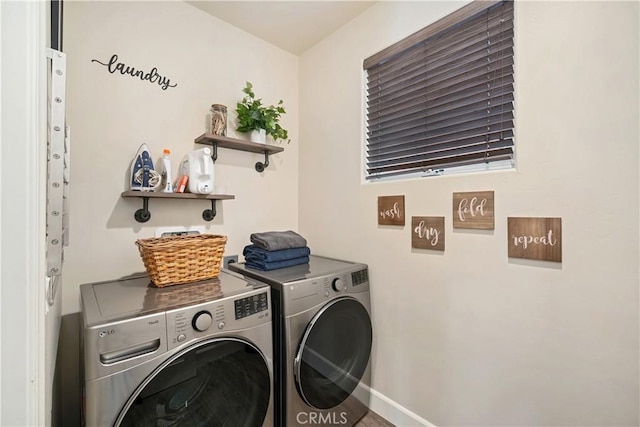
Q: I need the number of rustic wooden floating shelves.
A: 2